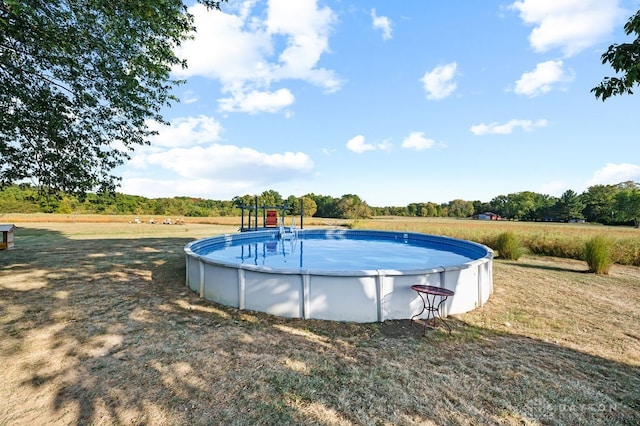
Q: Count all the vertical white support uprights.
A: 8